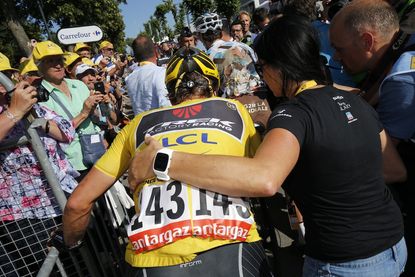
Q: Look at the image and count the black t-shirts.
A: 1